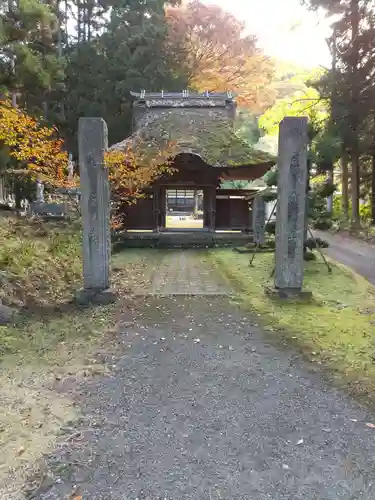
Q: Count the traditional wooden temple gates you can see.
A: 1